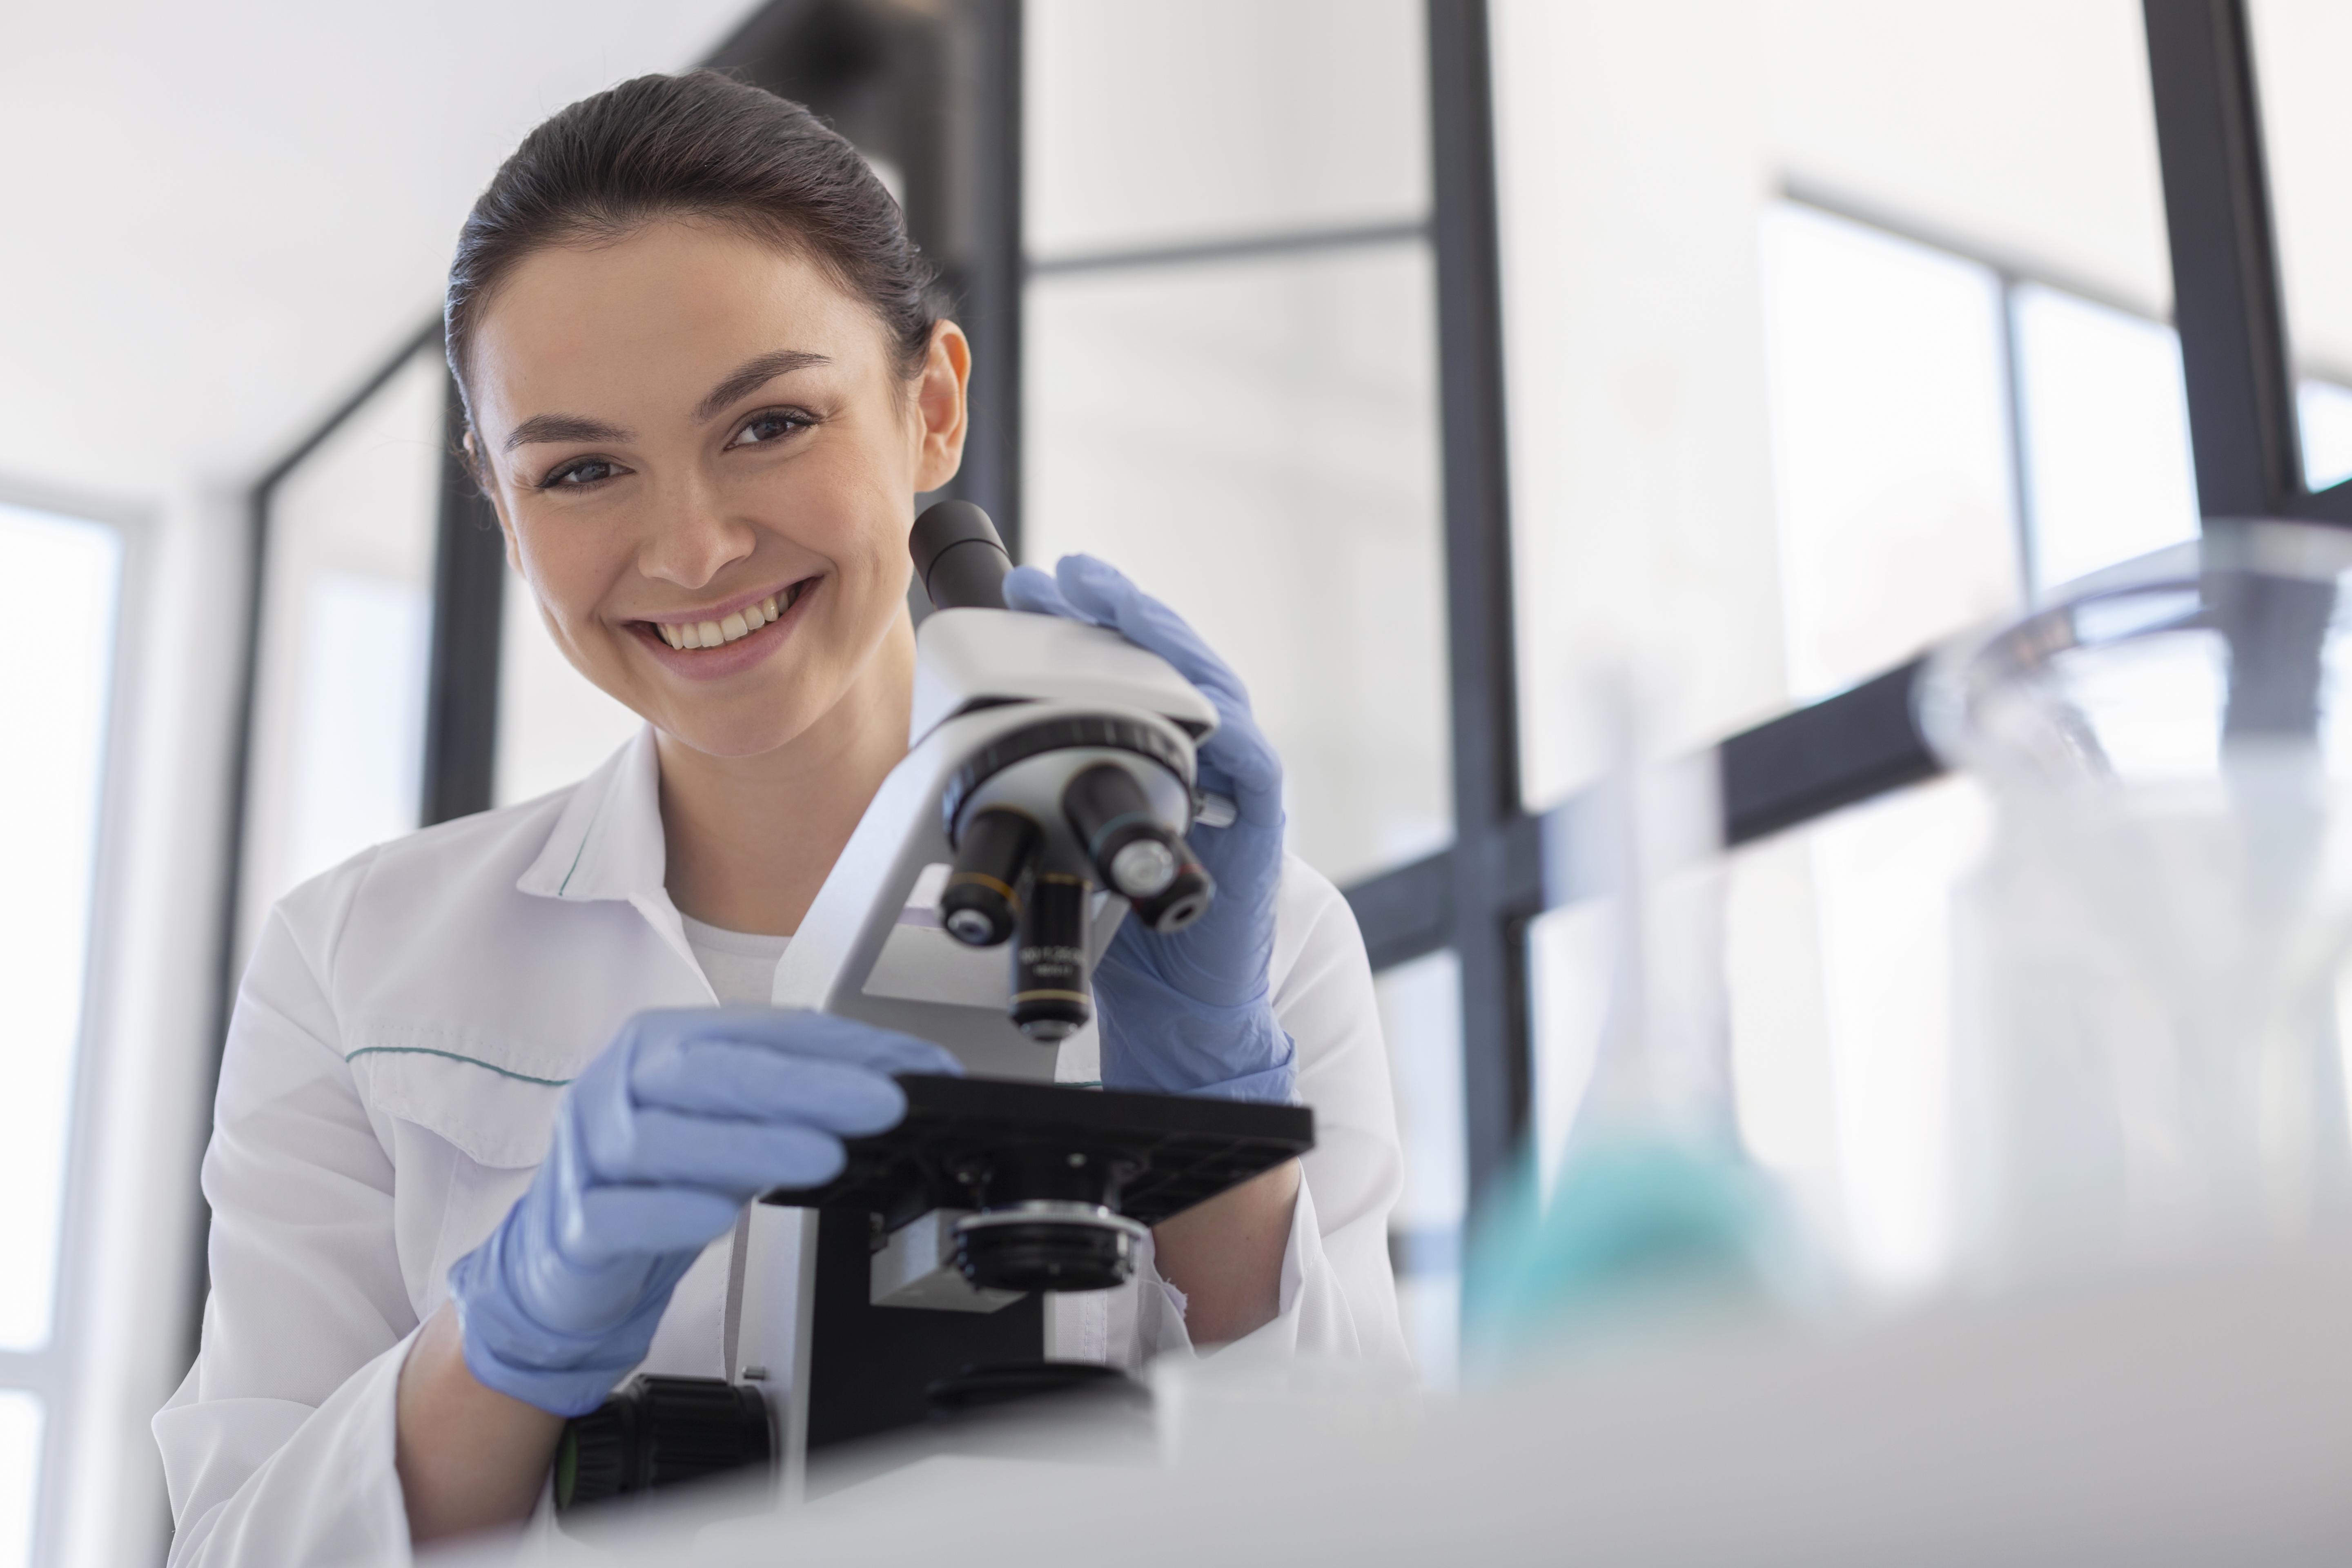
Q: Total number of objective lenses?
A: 4